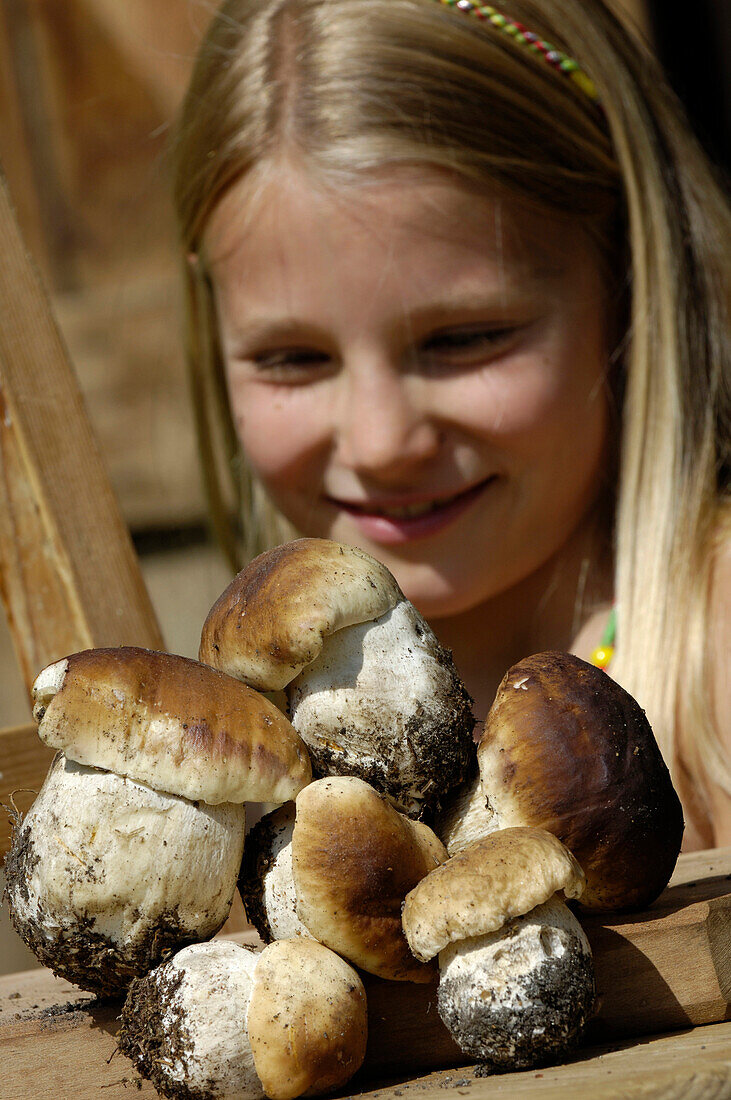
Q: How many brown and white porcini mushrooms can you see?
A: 6